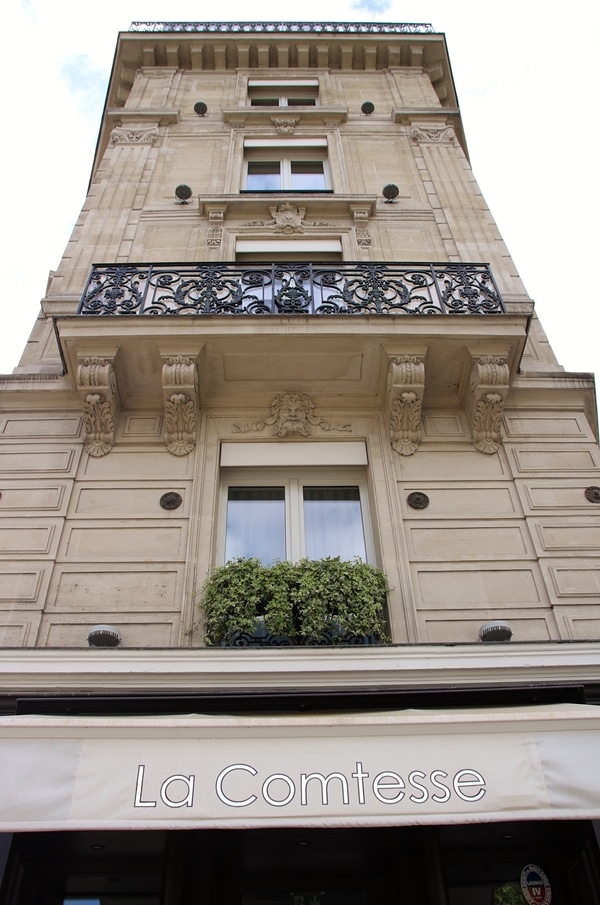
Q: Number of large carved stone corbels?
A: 4